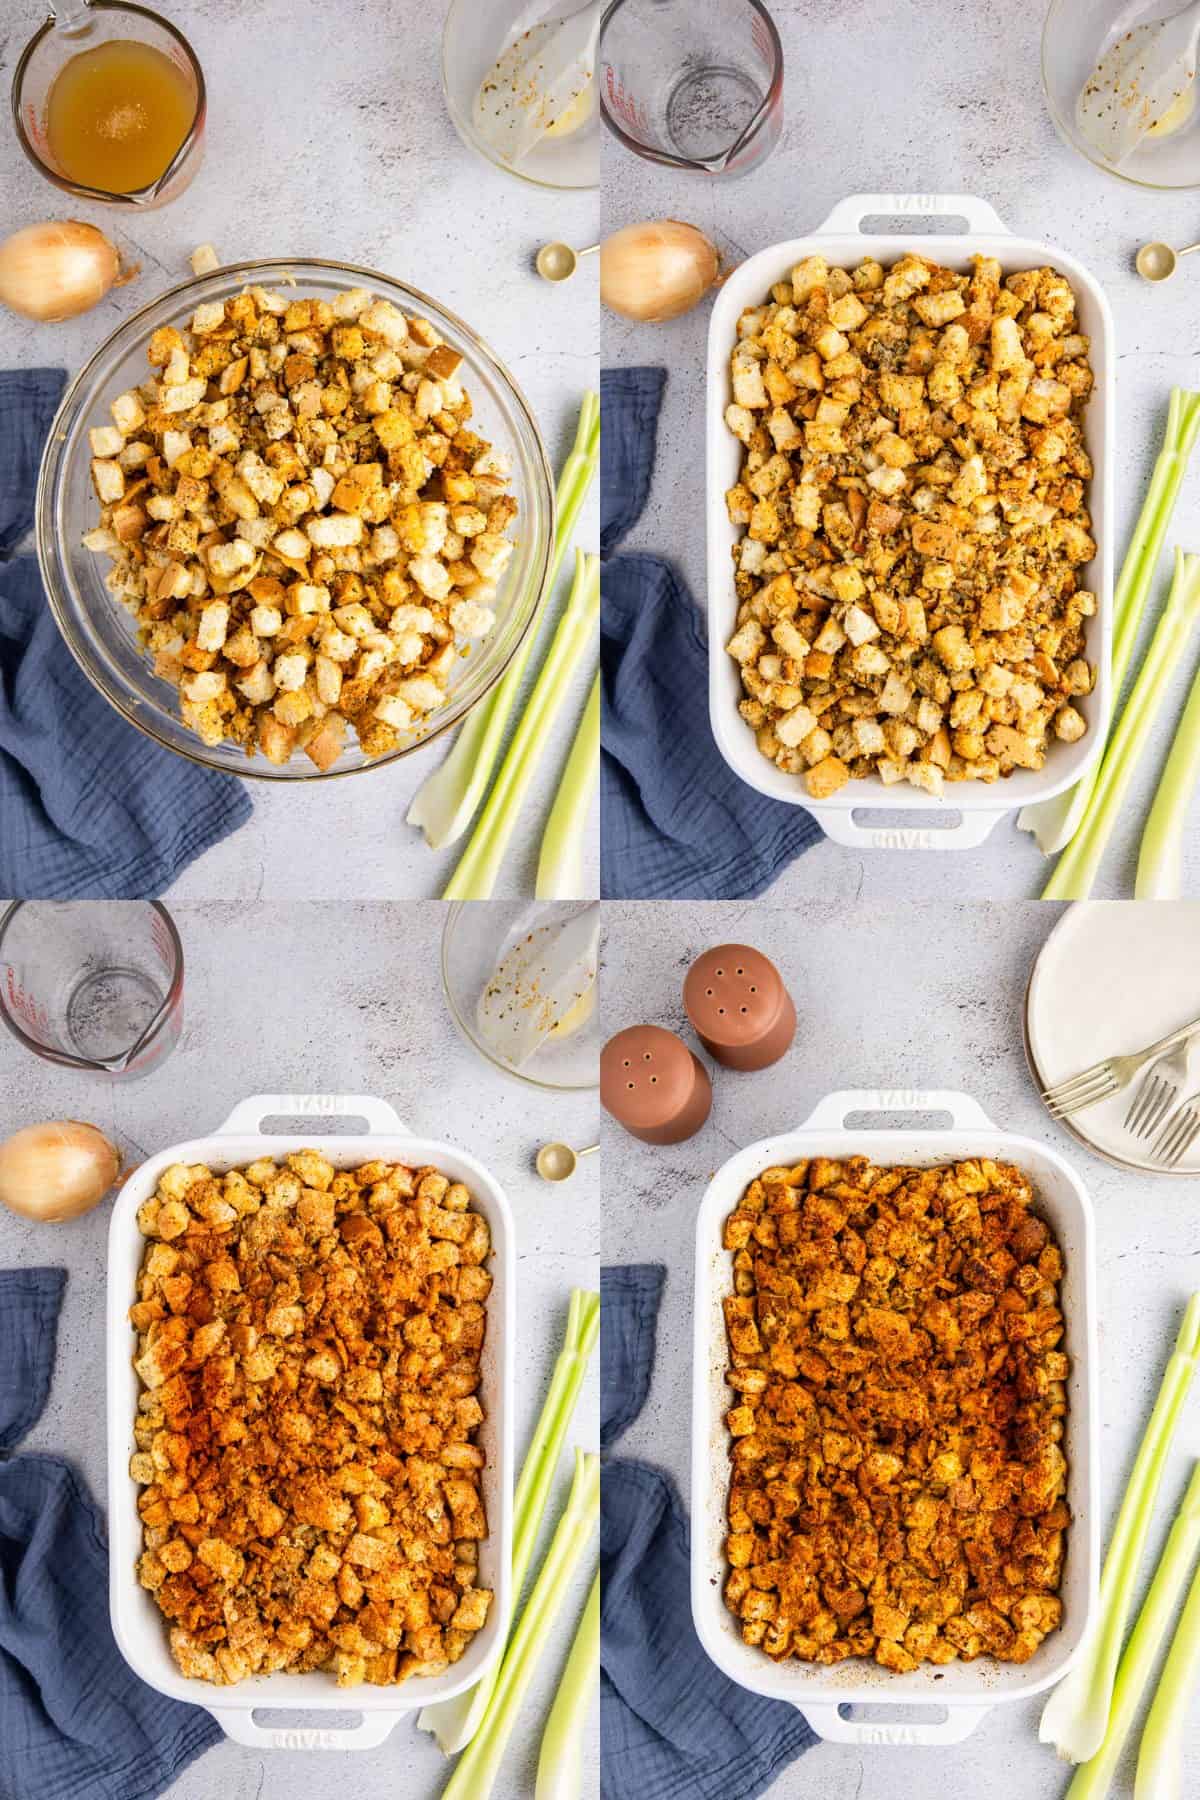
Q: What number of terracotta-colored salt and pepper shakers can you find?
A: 2